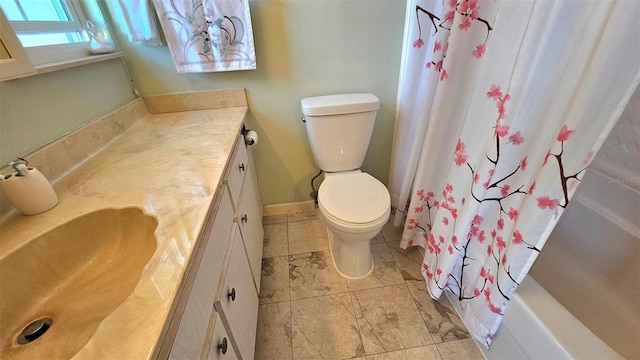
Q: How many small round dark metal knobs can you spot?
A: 4